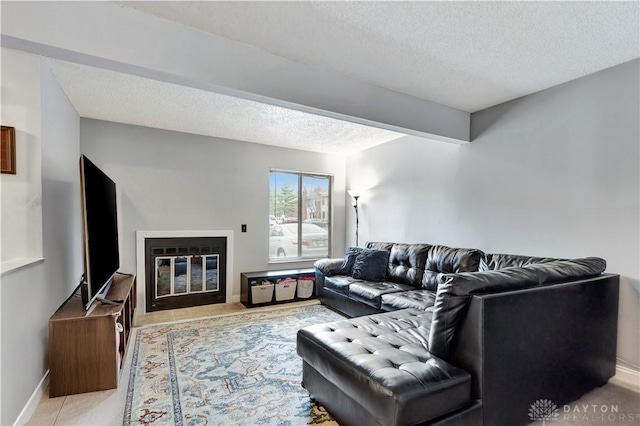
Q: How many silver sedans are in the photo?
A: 1